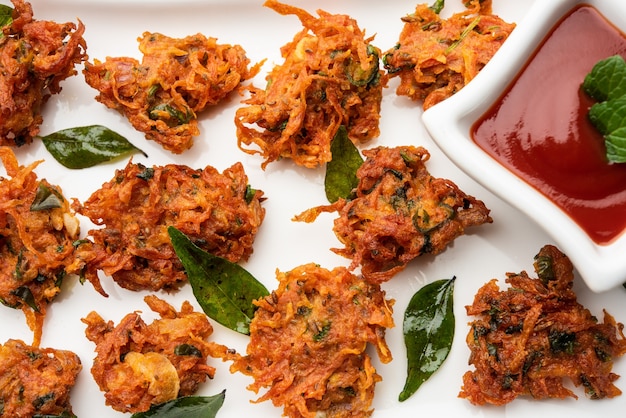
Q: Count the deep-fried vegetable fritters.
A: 11